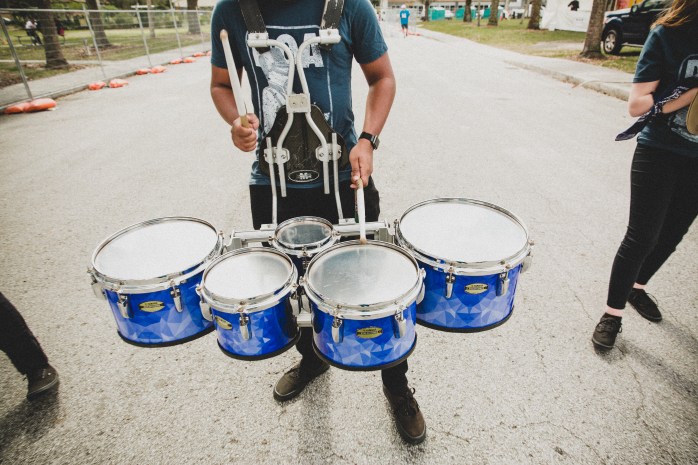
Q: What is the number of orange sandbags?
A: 10